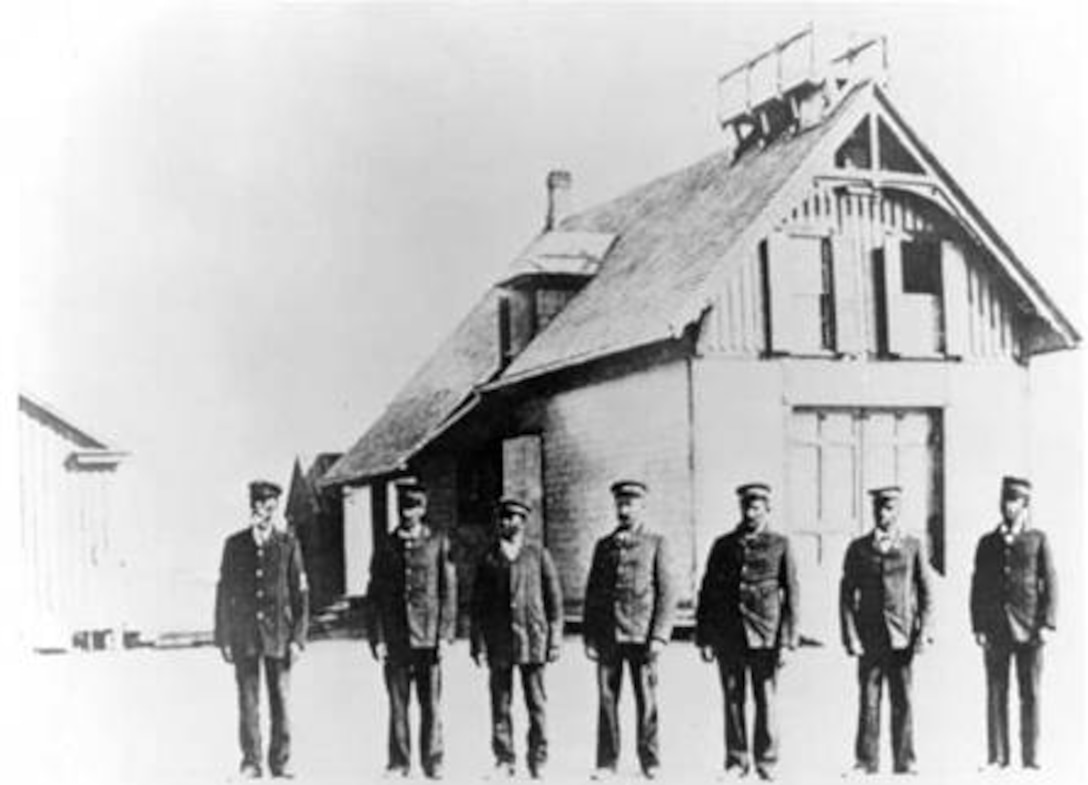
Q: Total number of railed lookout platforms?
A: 1